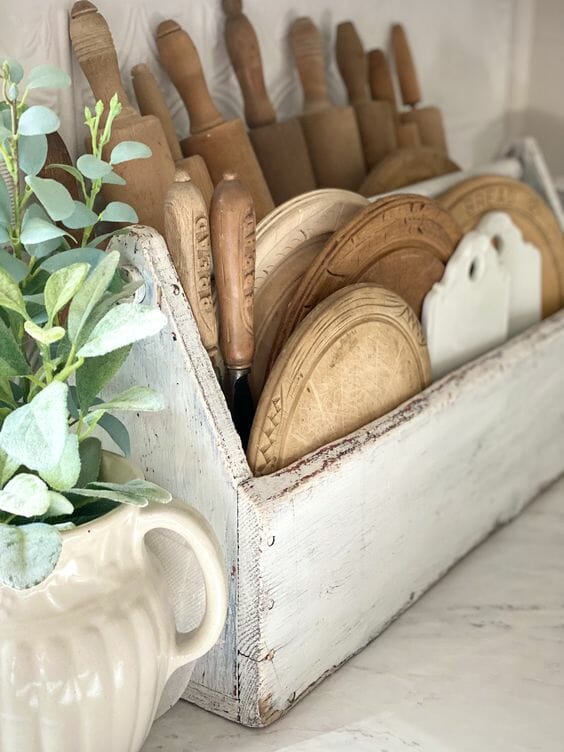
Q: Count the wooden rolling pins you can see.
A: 8